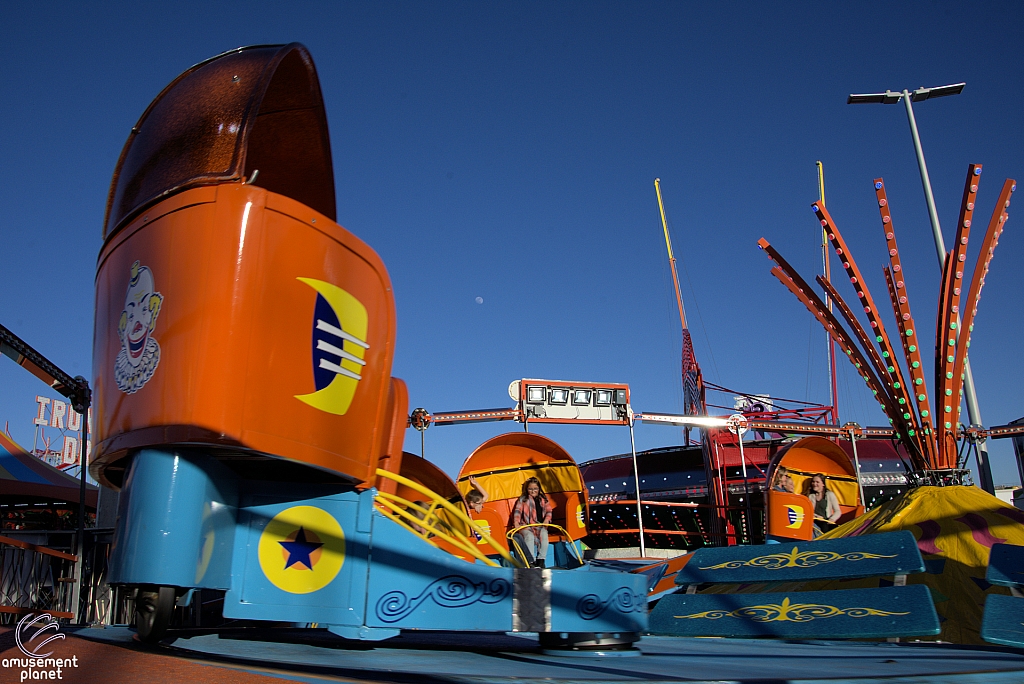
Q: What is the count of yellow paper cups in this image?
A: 0